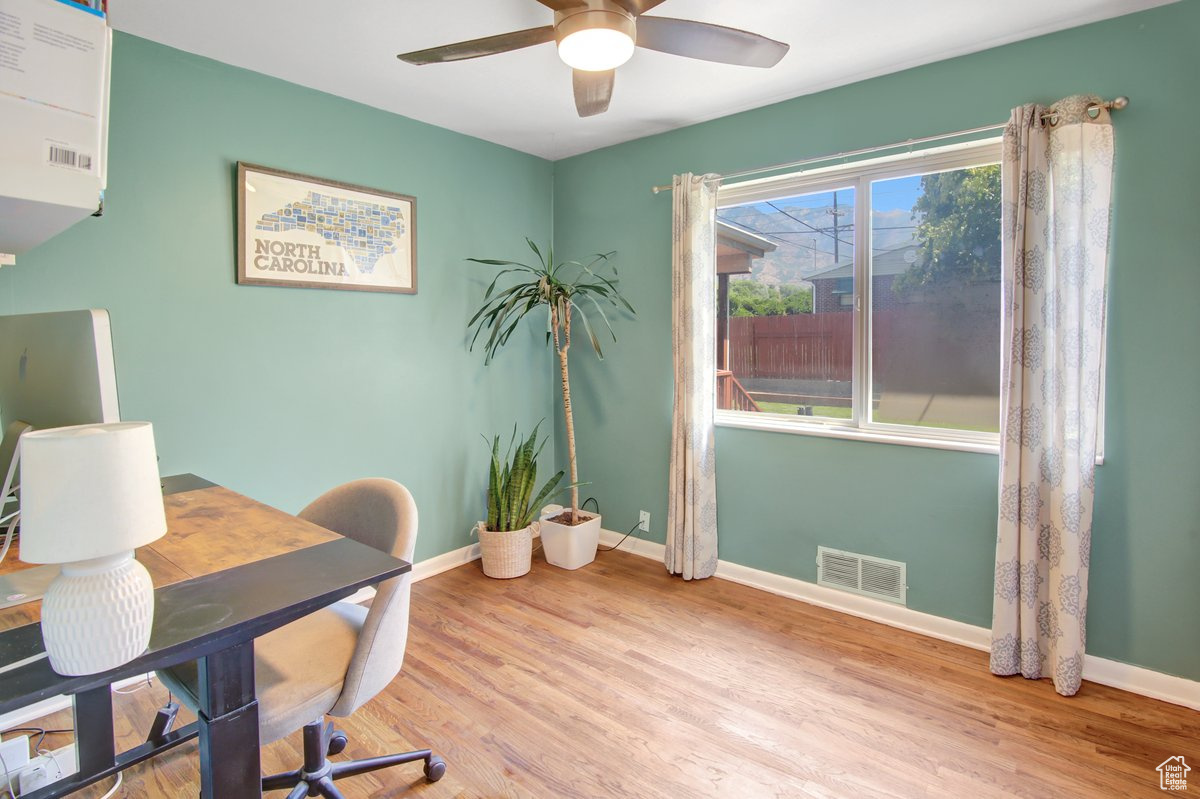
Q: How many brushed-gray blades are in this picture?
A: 5